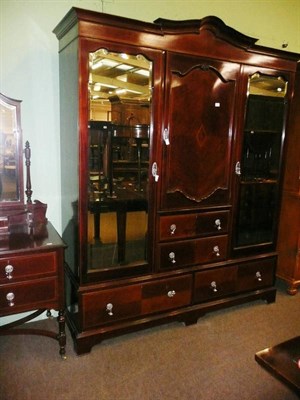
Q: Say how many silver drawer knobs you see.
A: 10